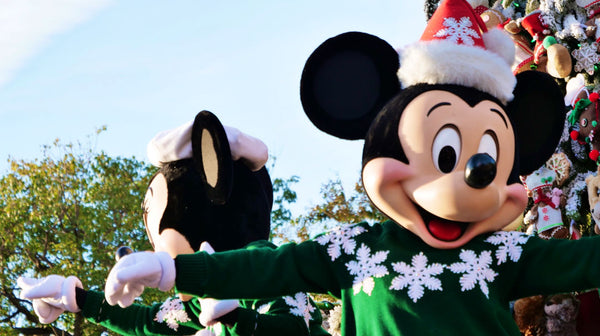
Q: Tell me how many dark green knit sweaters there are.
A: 2